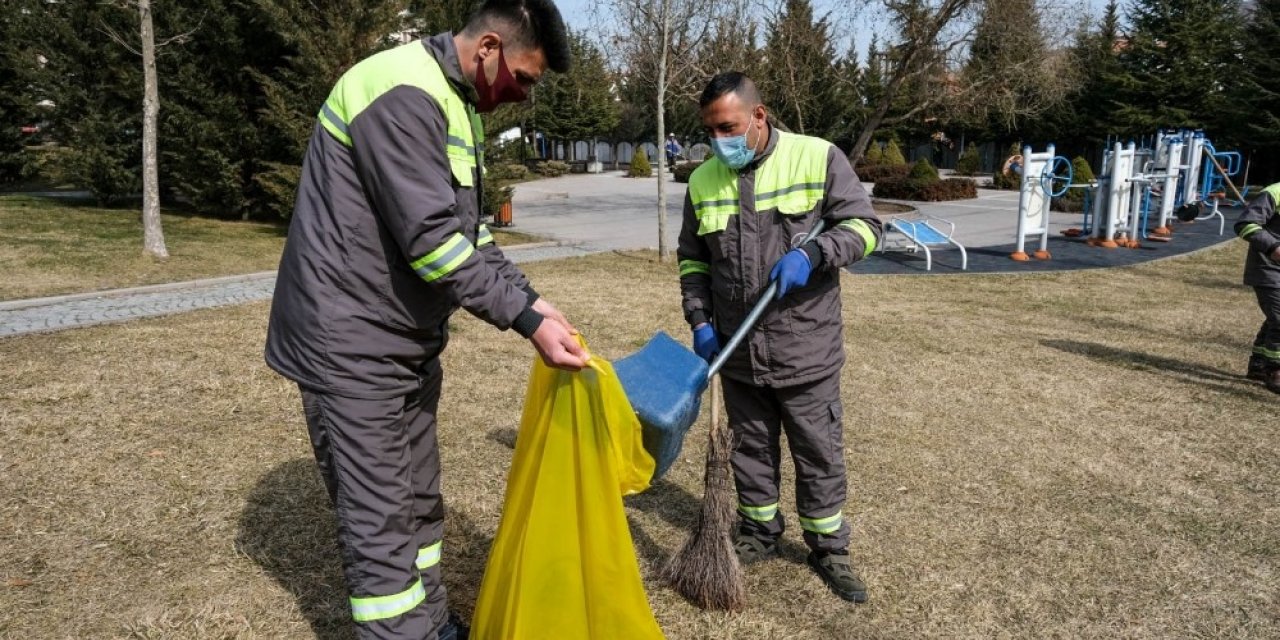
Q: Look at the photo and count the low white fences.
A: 1